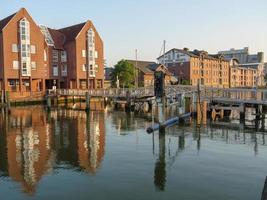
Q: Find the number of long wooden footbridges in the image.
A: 1